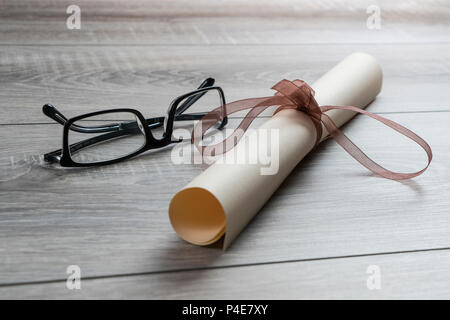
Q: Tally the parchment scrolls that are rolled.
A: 1